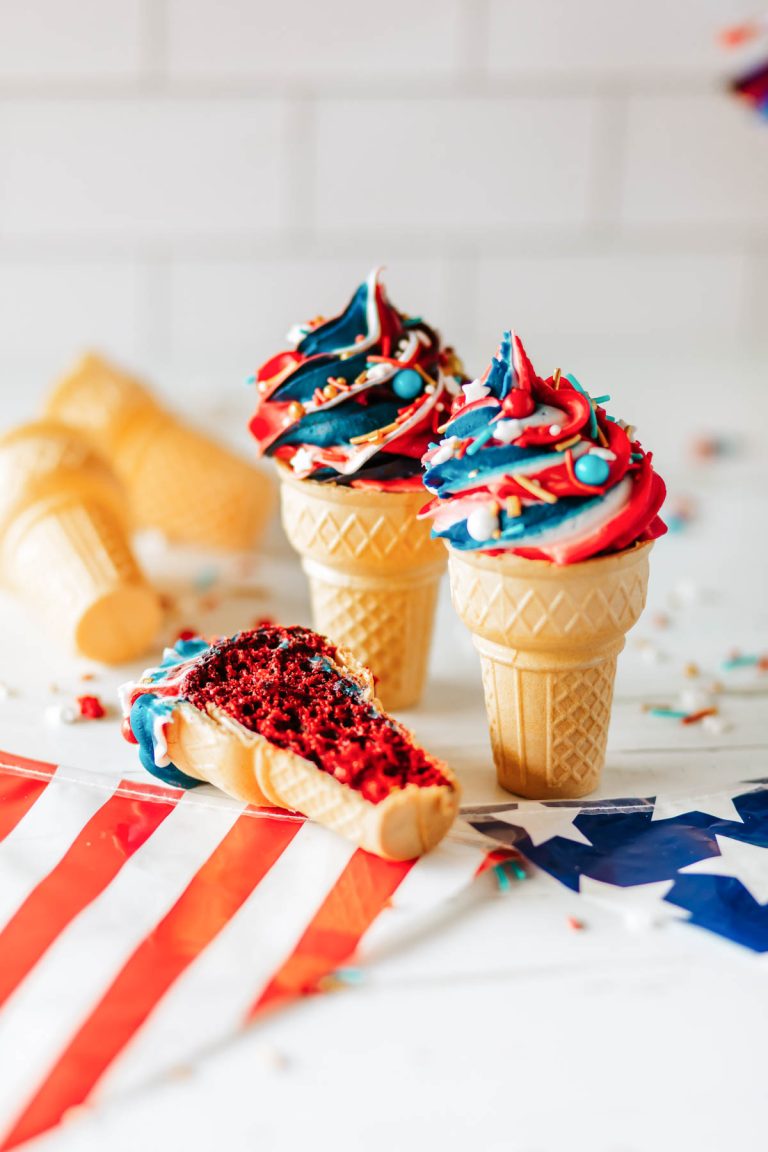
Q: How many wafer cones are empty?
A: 2